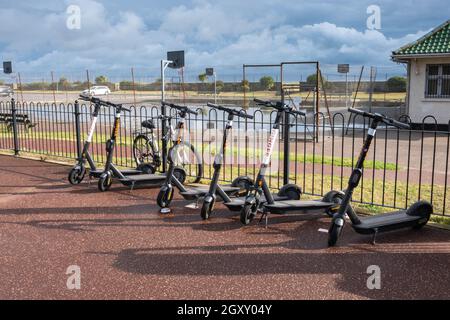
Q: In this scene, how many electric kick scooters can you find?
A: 6